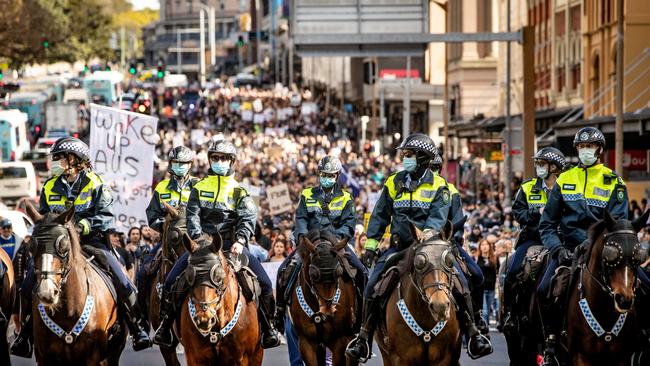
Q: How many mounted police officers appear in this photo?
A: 8